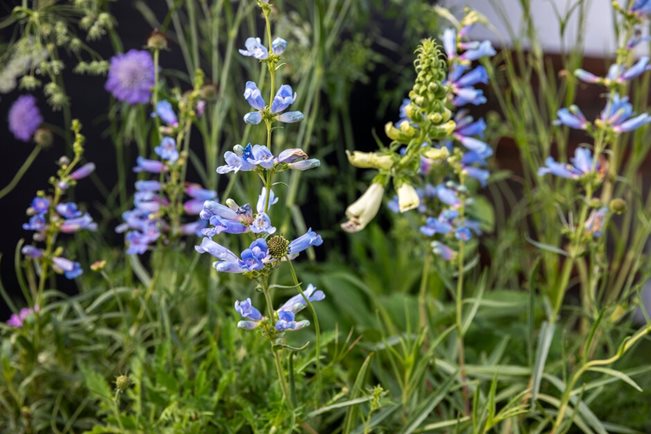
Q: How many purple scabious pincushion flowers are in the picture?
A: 2